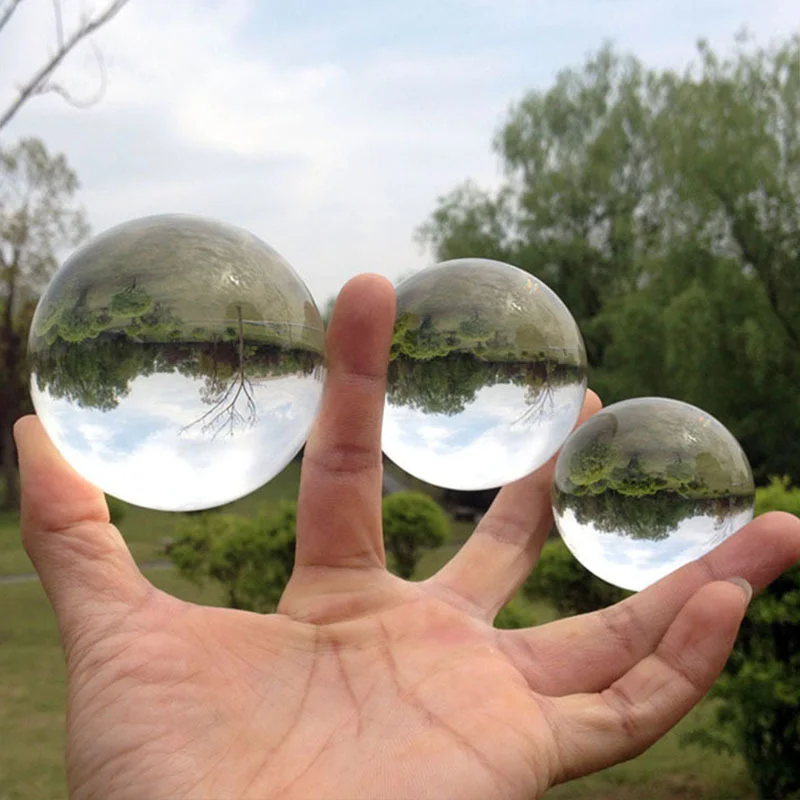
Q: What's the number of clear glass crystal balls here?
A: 3